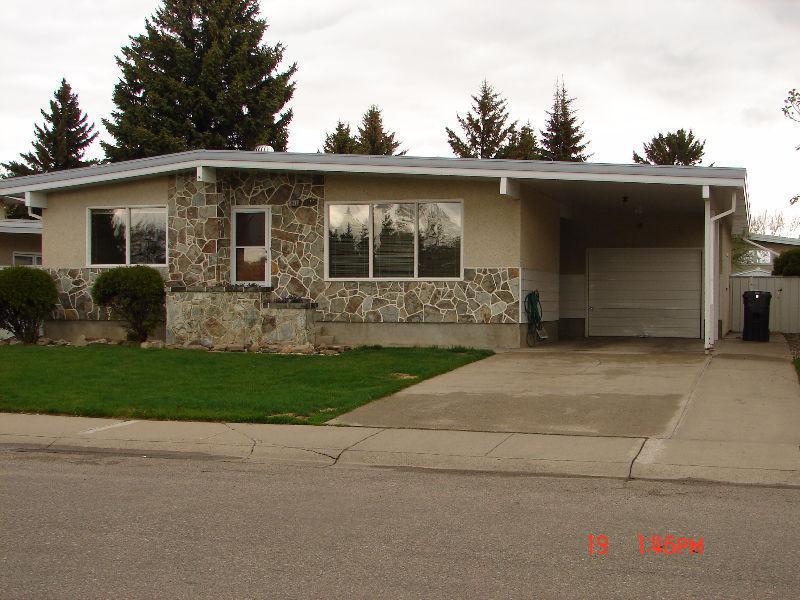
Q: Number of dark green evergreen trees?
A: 8